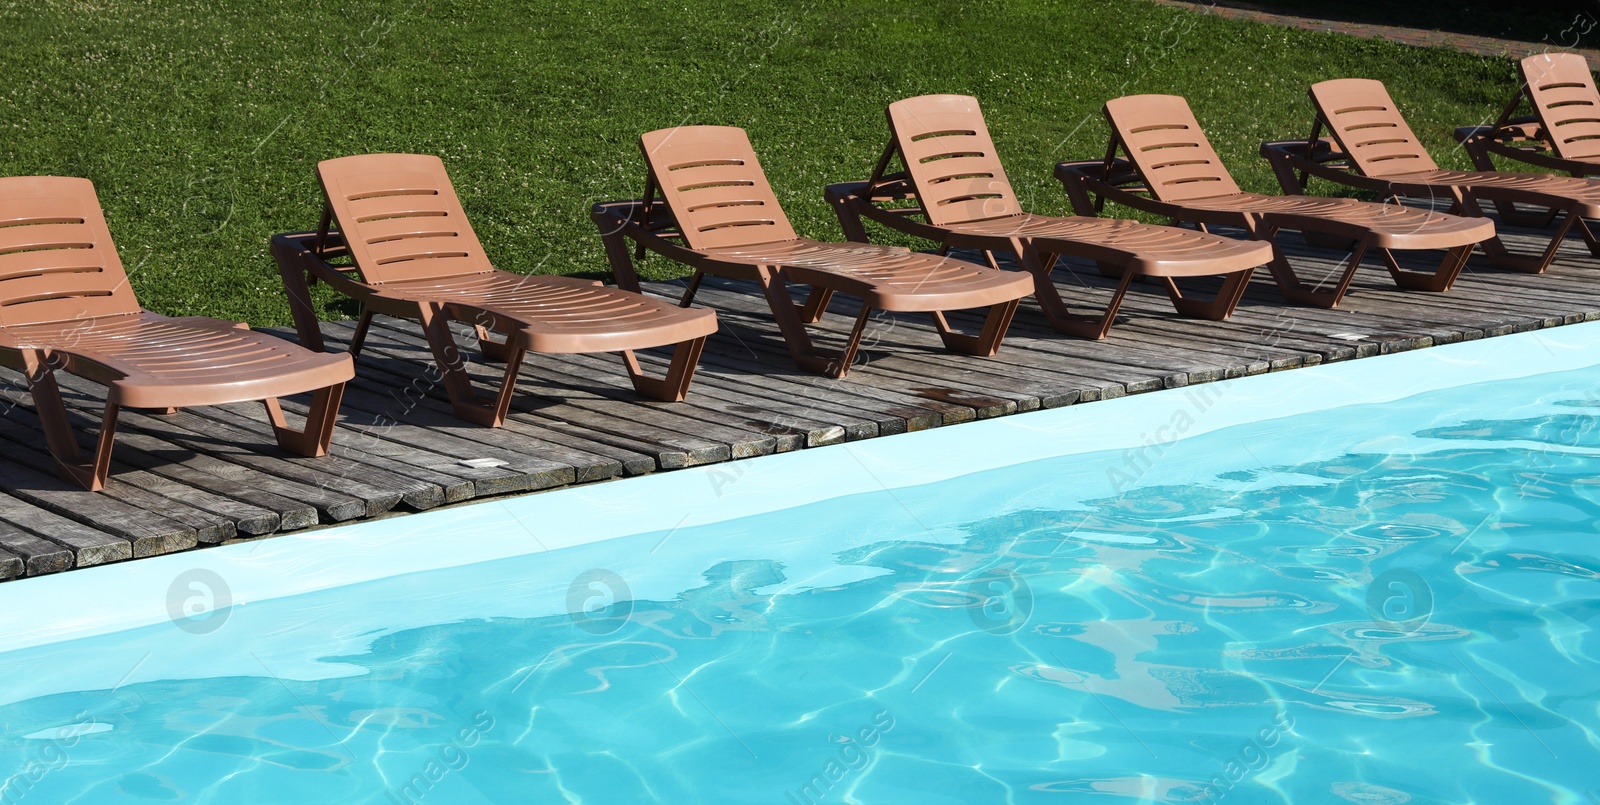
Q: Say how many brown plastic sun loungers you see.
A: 7